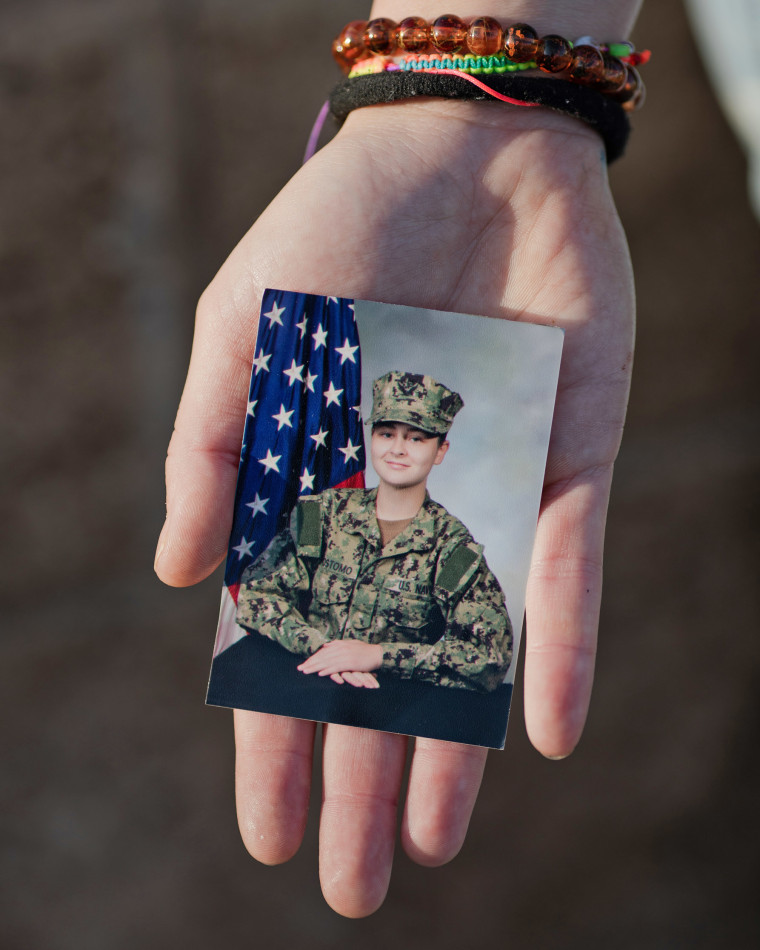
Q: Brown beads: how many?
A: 12